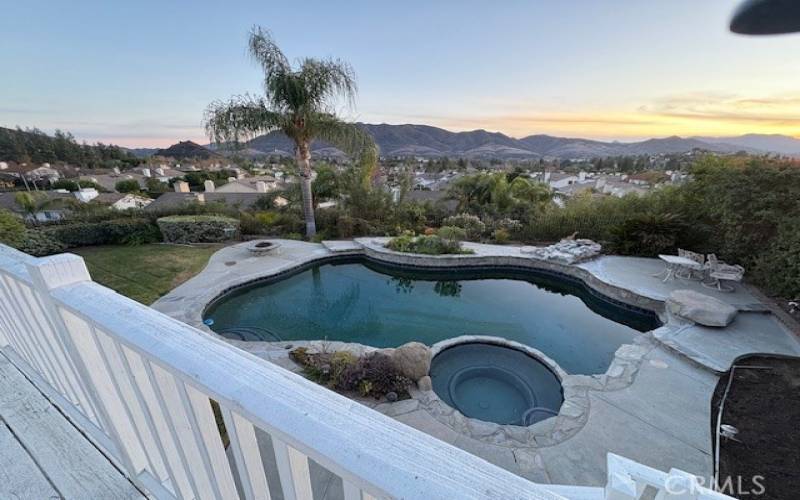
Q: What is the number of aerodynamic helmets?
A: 0